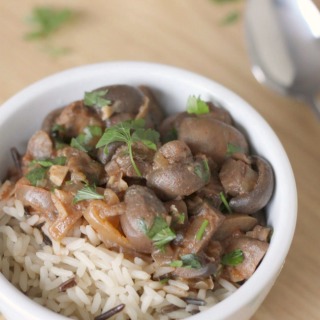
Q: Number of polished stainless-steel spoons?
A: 1